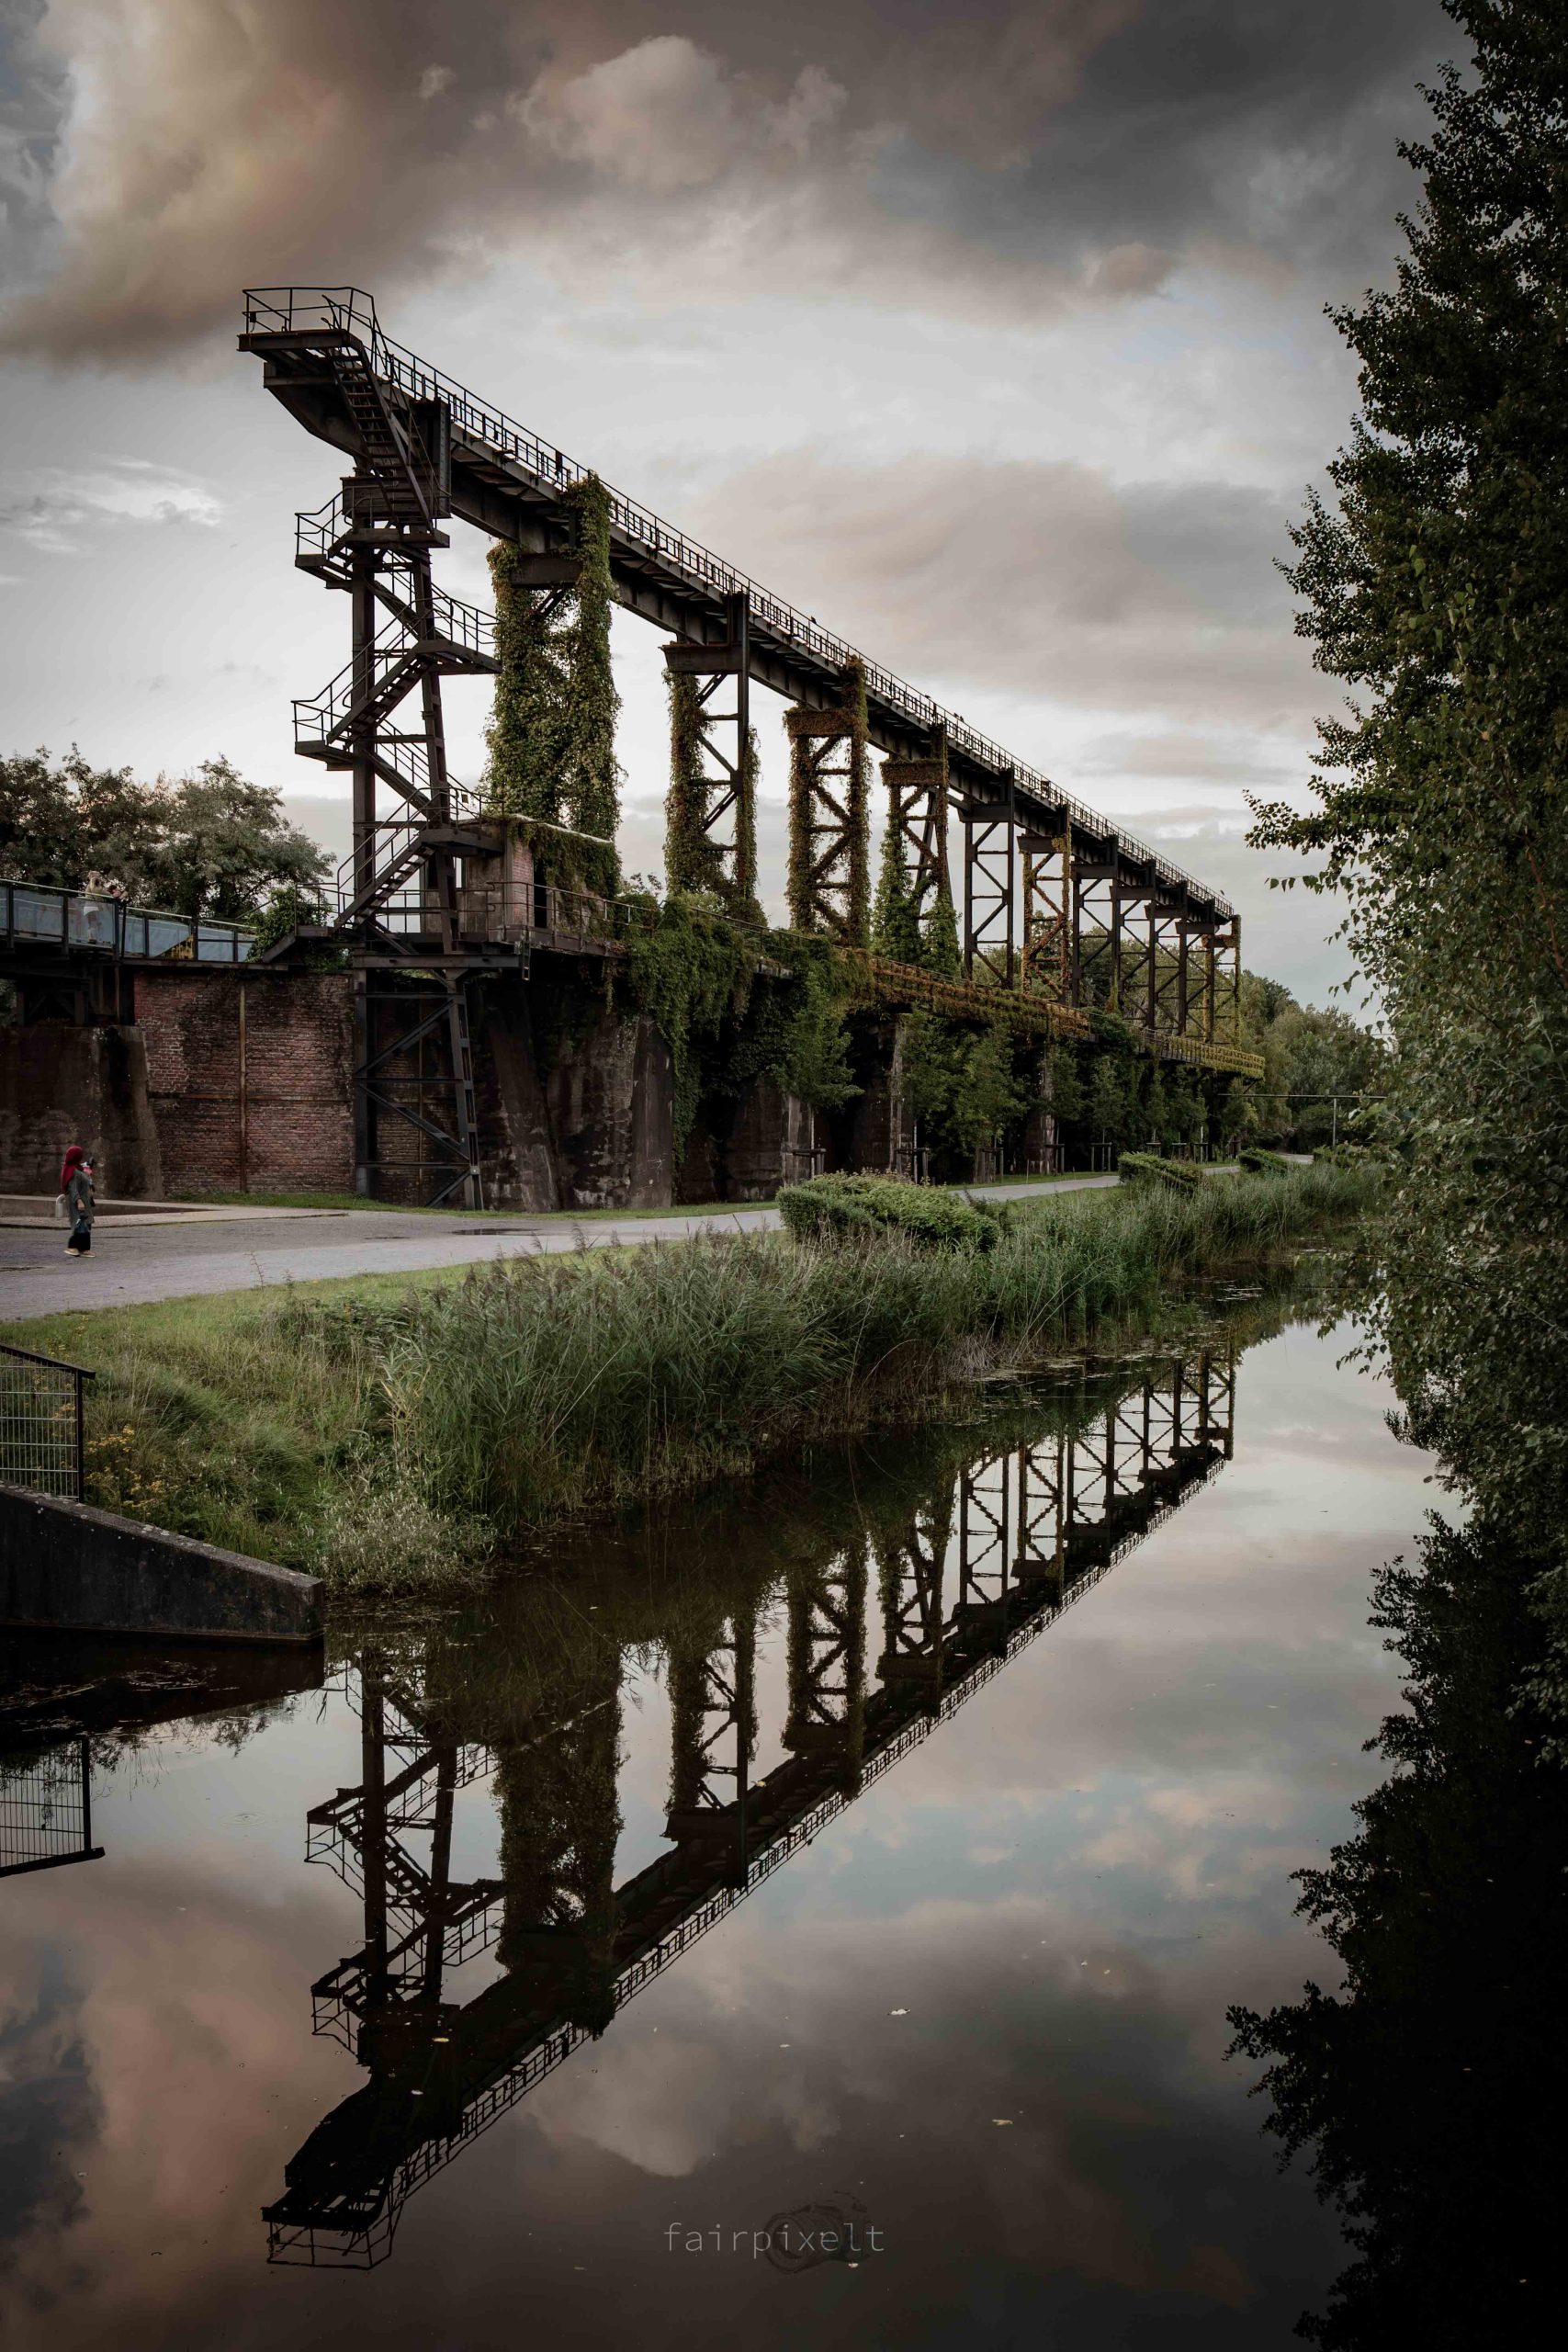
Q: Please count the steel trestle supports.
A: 12